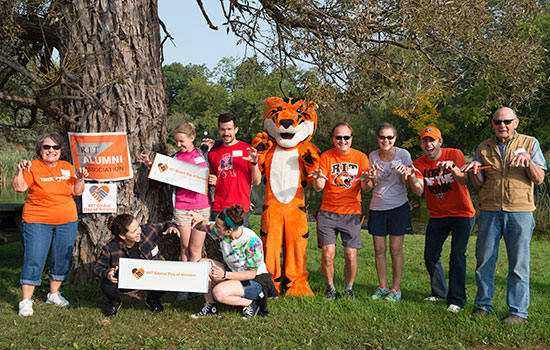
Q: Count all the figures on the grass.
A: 10